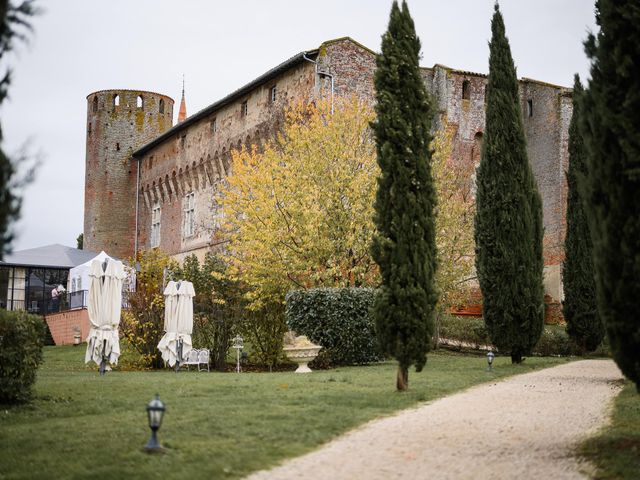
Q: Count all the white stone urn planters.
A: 1